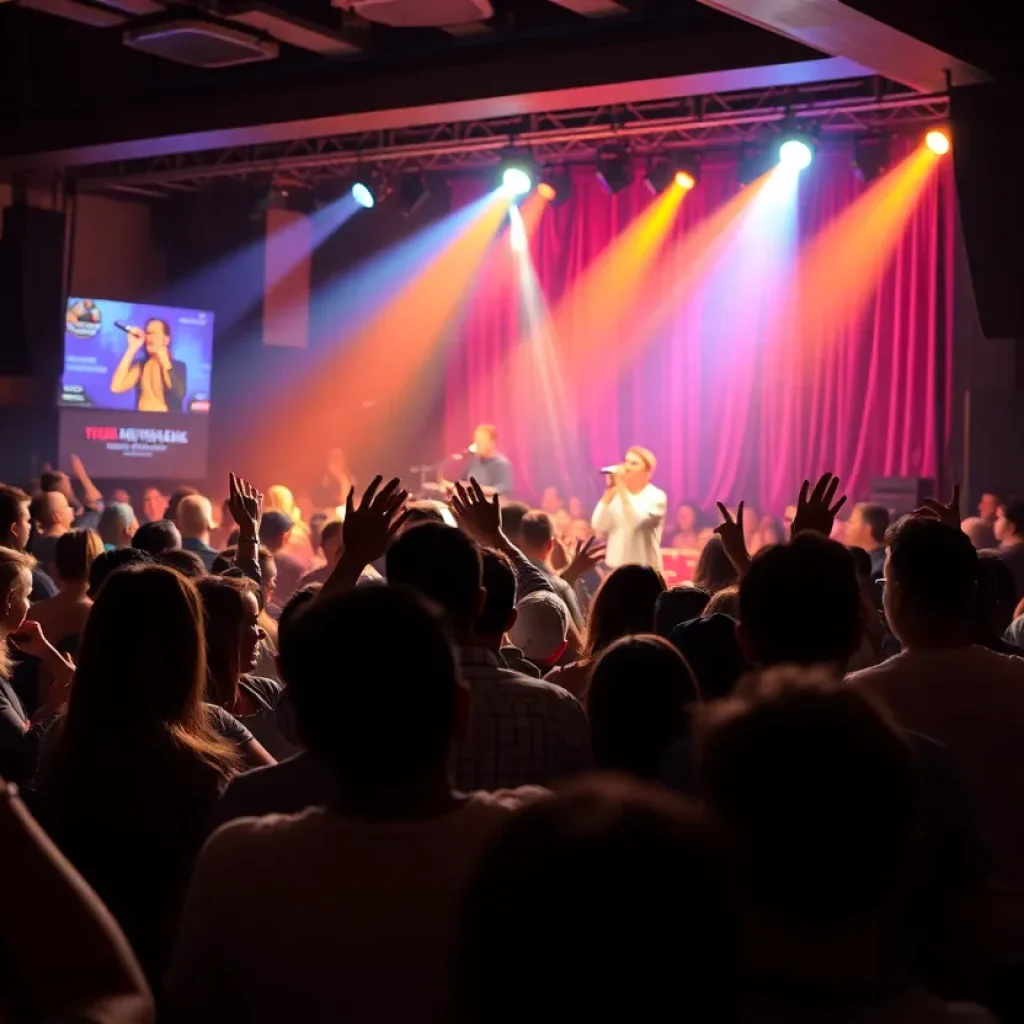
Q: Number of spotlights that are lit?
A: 6